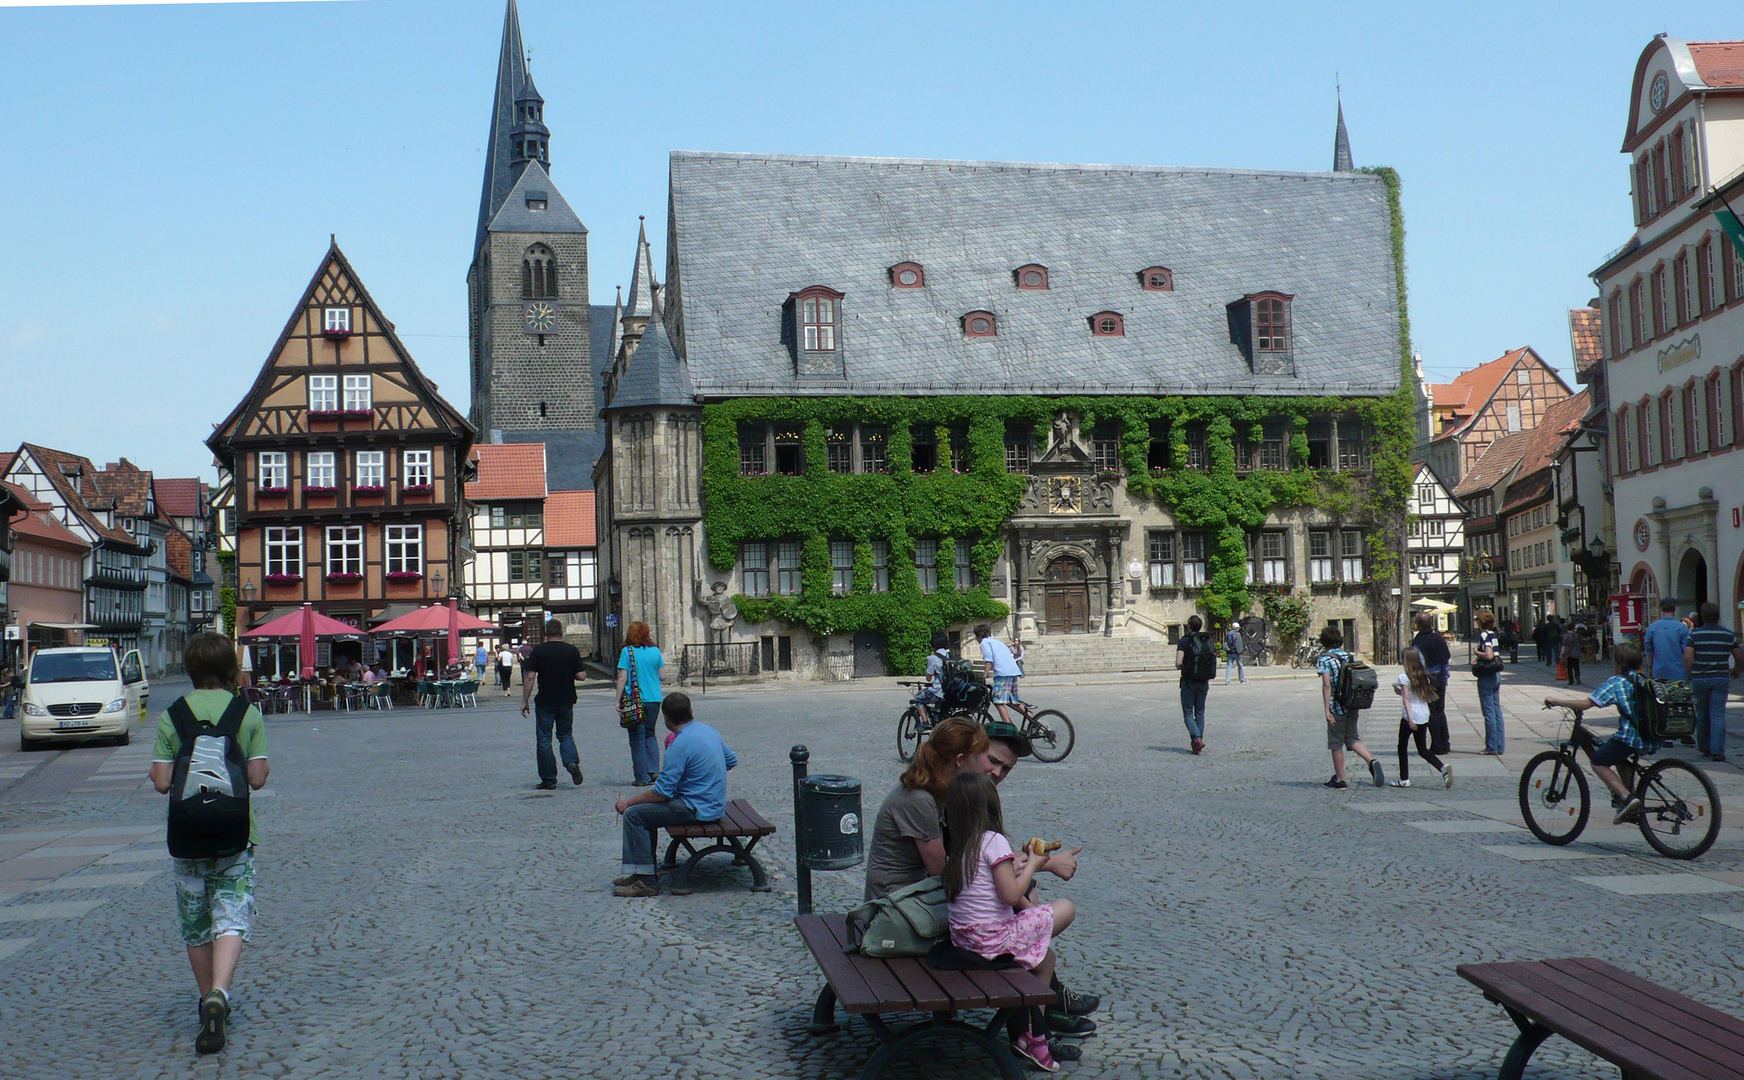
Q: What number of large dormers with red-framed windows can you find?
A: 2